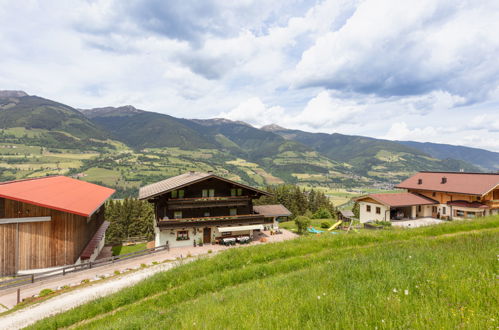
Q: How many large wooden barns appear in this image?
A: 1